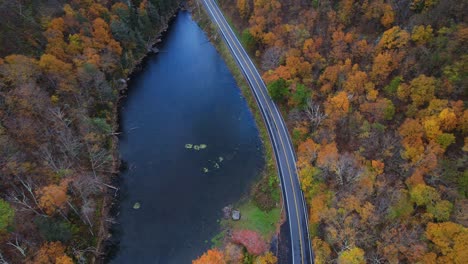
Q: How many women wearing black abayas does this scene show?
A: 0